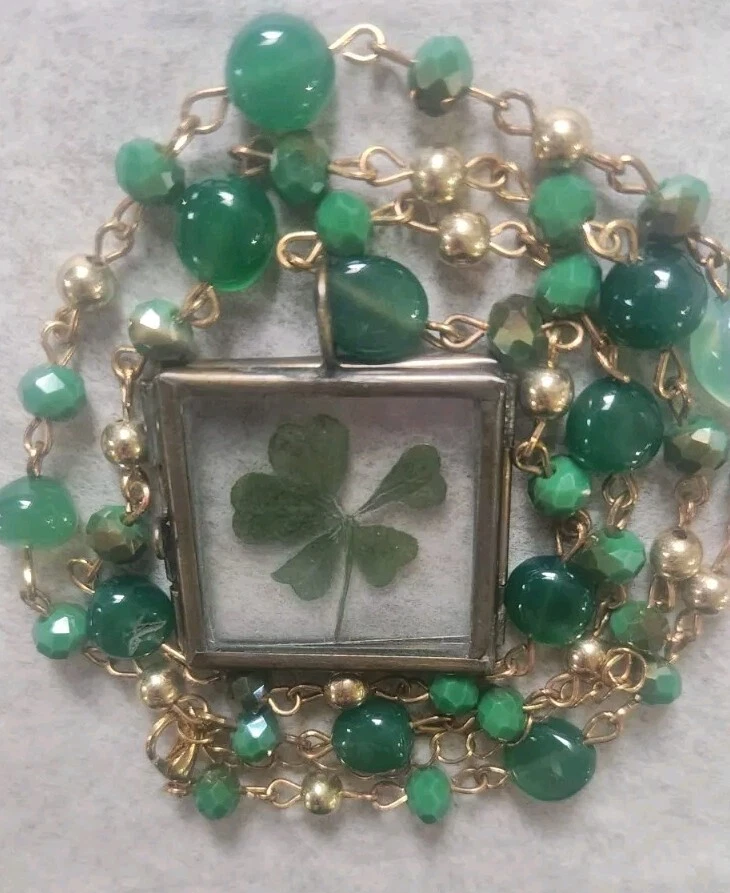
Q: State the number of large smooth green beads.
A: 11